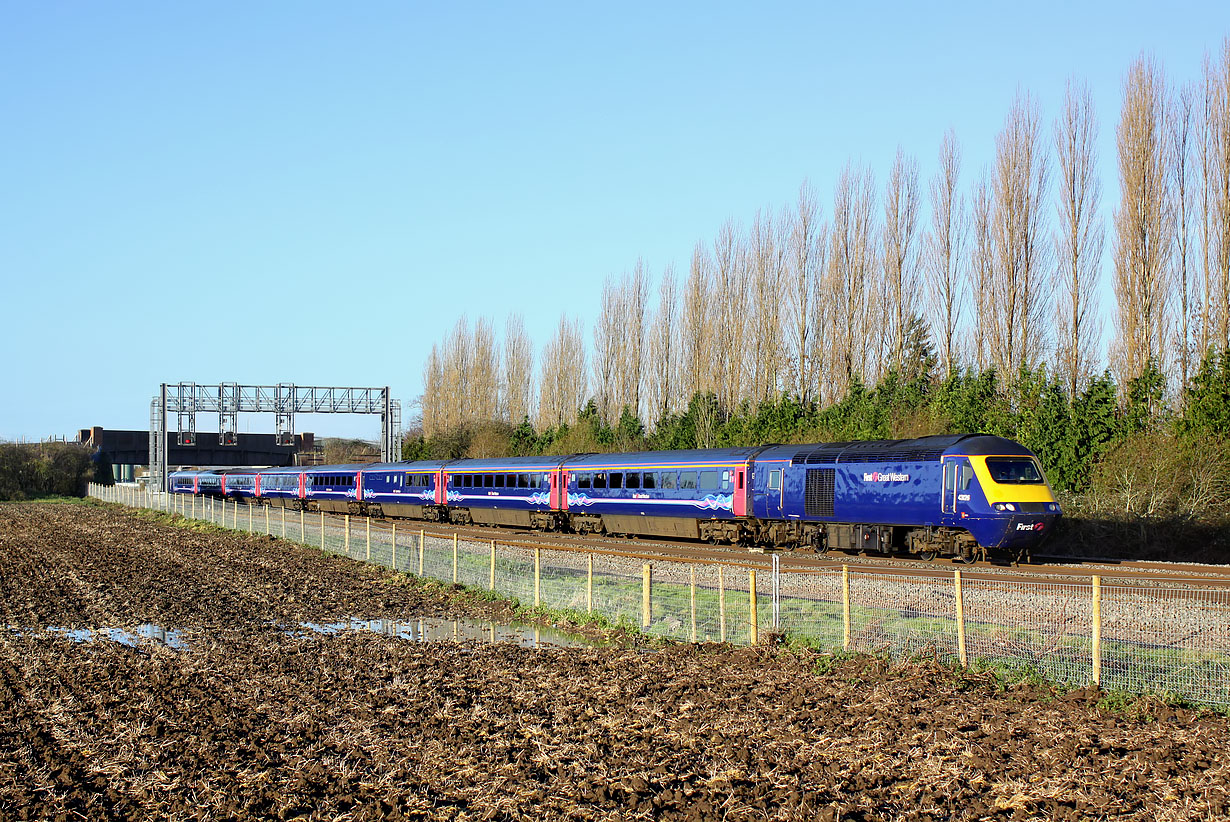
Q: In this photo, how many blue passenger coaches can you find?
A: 8